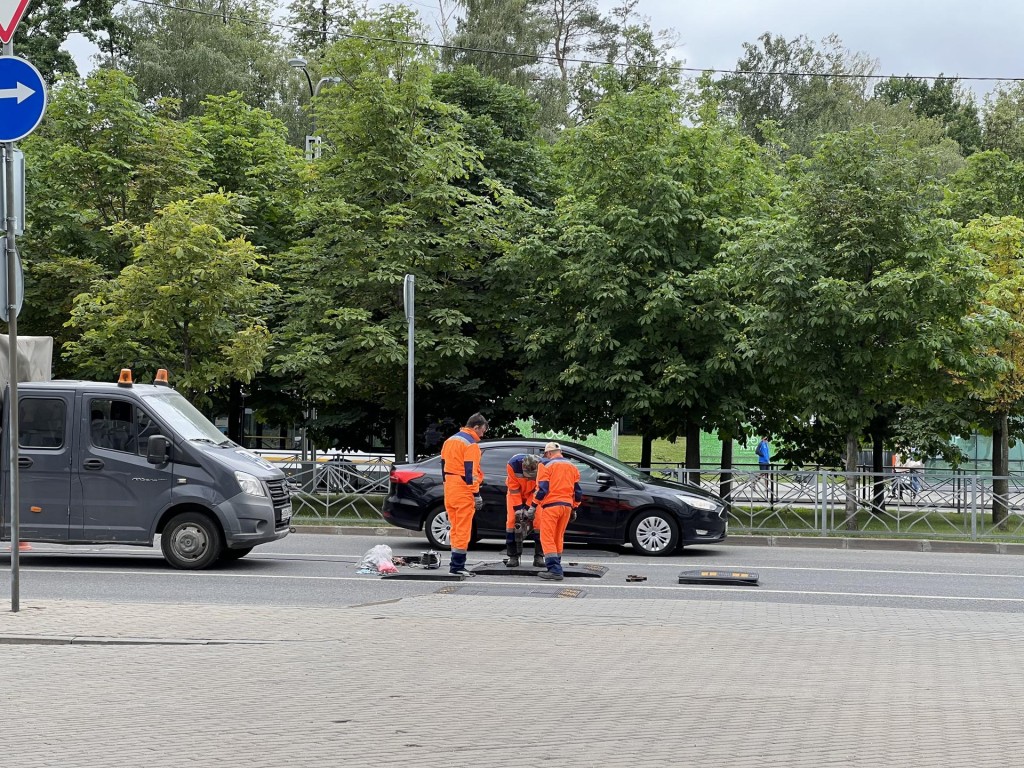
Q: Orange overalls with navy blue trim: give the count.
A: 3